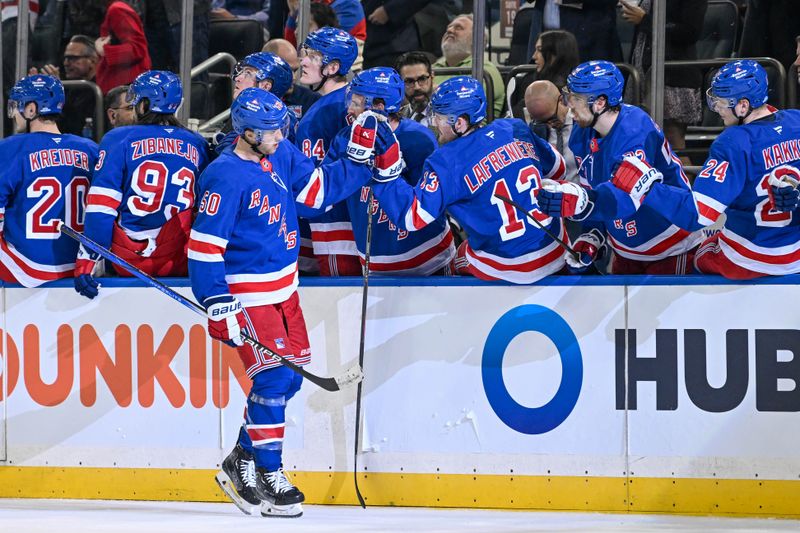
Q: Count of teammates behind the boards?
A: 8